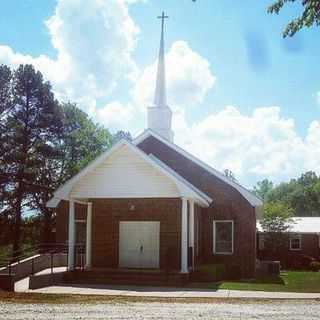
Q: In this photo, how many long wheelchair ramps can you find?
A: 1